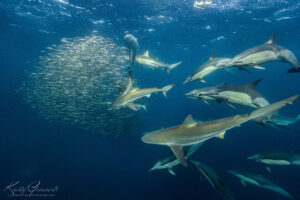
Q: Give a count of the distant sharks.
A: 2